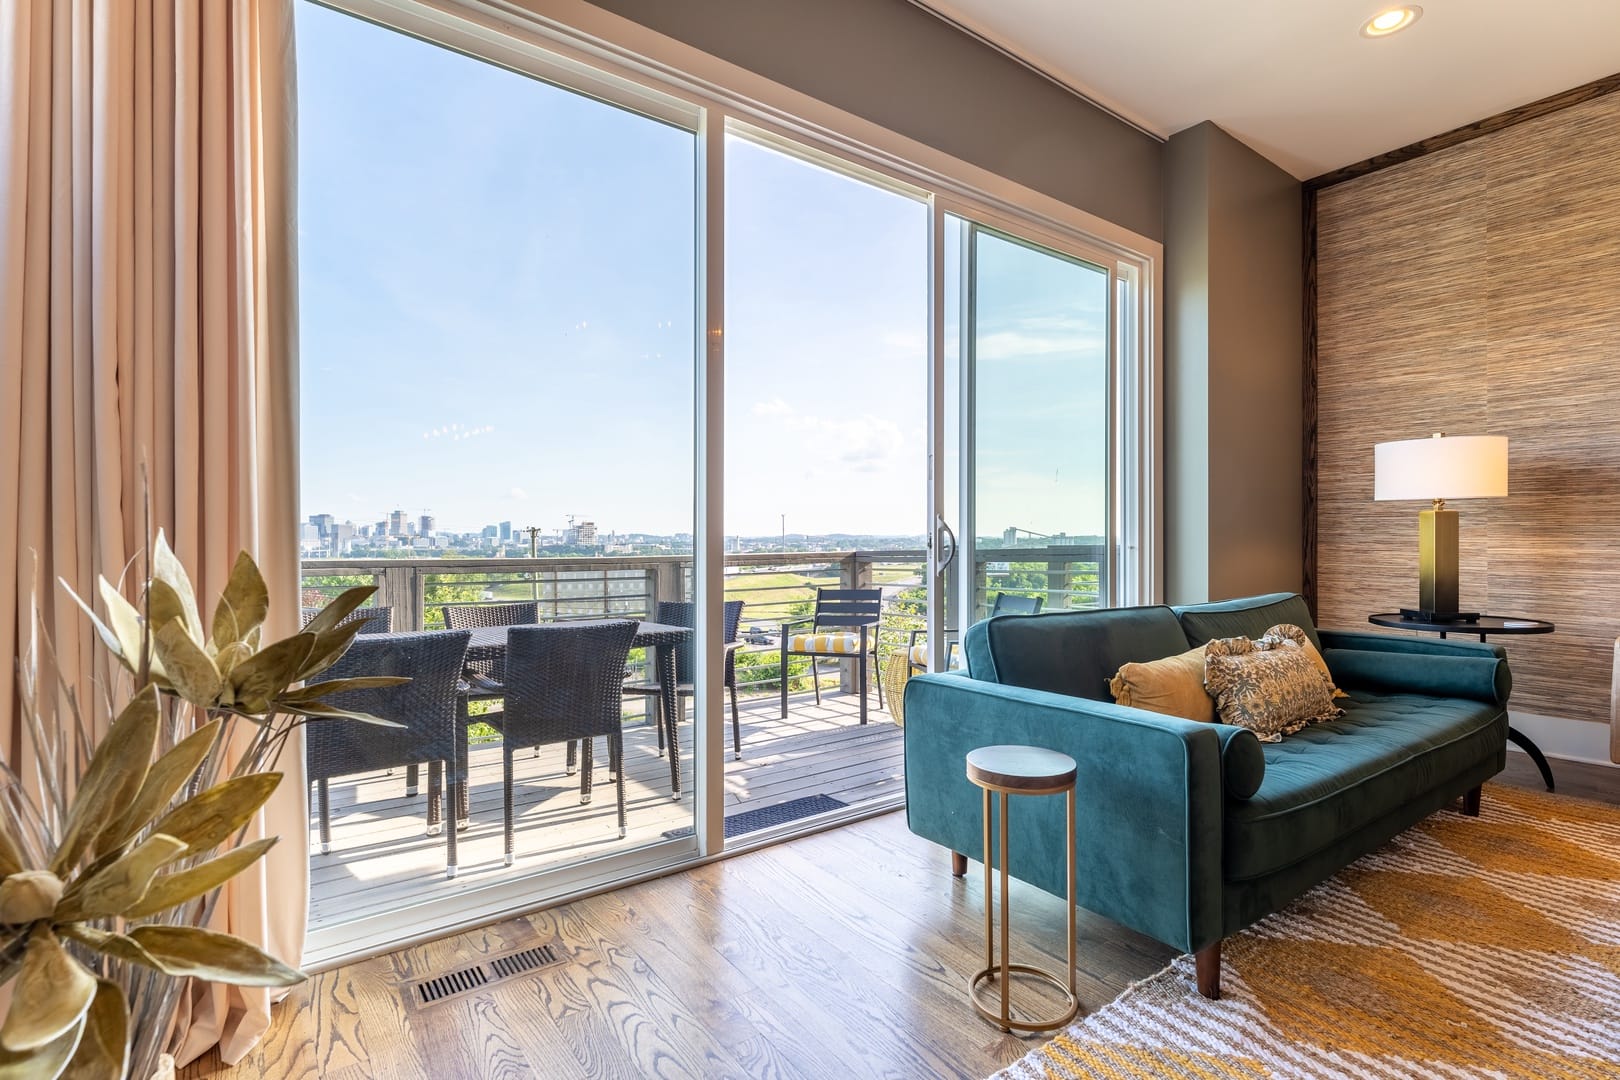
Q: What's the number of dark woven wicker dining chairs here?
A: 5